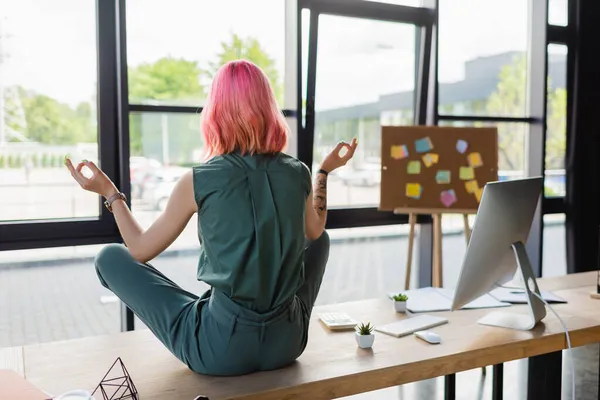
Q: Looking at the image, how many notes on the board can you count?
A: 12